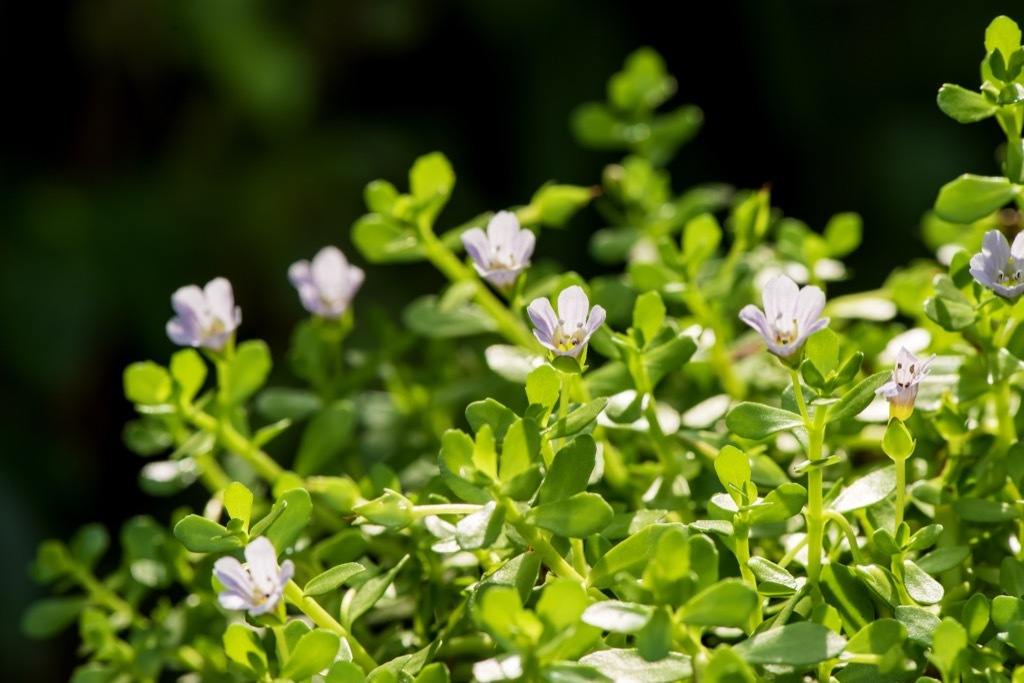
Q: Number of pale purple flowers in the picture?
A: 8